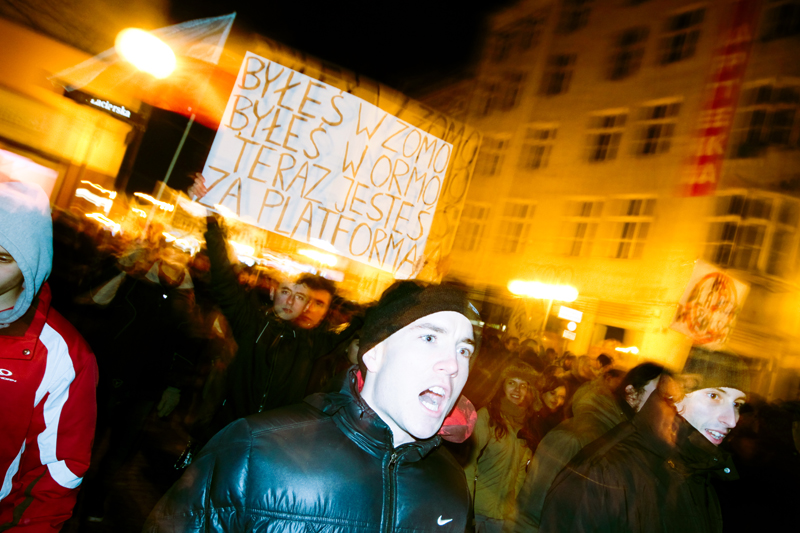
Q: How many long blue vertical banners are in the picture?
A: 0